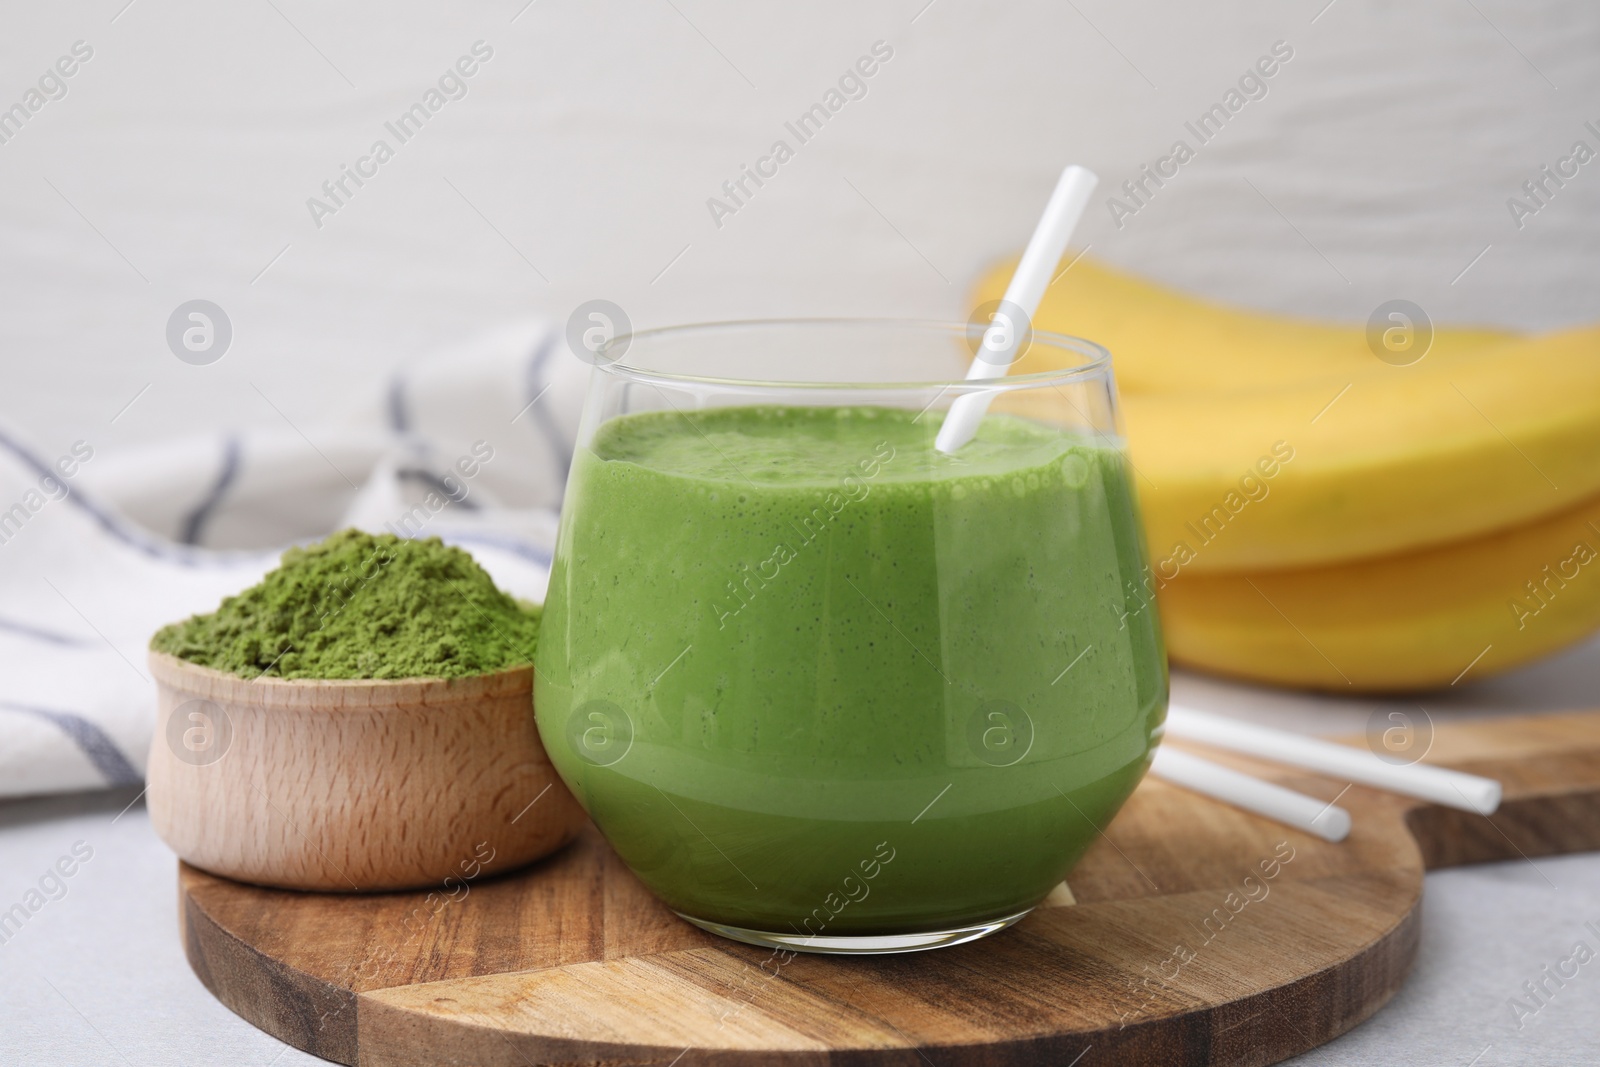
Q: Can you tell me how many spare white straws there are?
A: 2